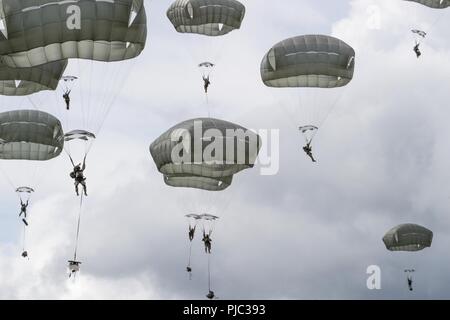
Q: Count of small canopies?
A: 9